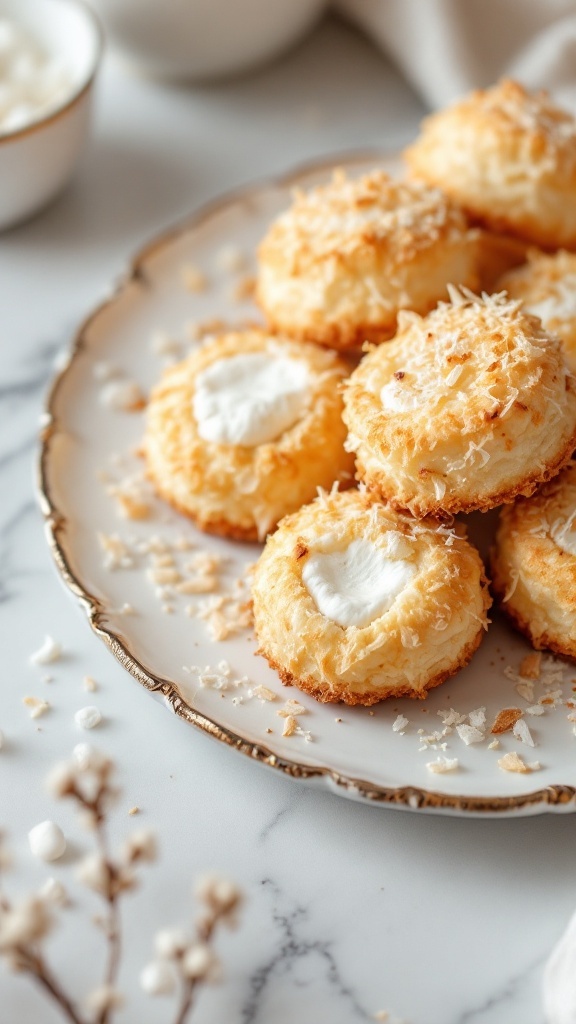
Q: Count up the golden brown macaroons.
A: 7